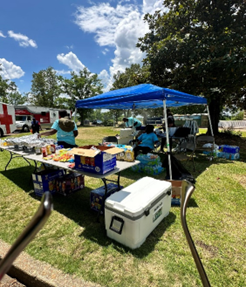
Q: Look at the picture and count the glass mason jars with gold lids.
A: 0